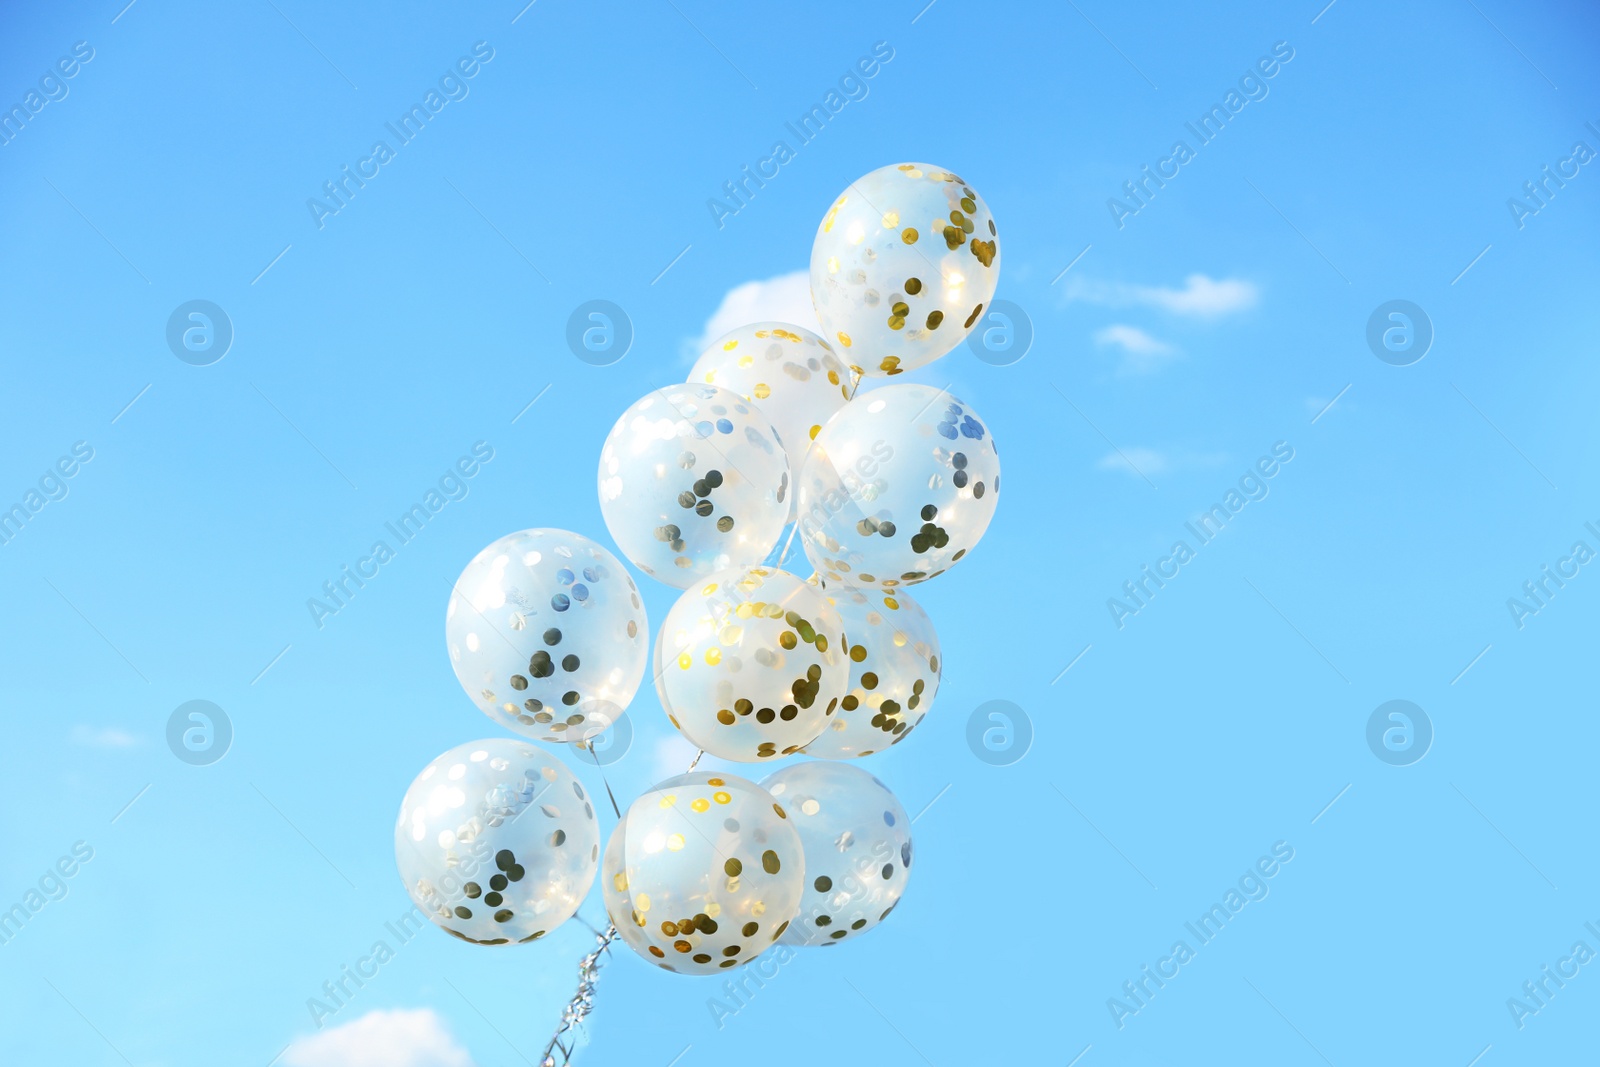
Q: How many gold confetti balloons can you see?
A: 5